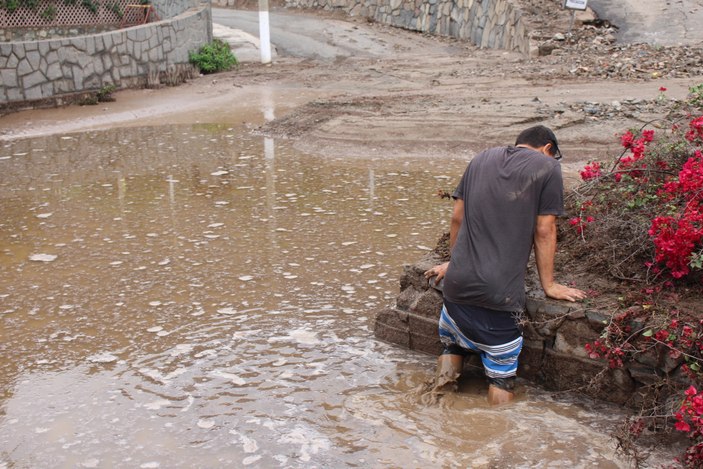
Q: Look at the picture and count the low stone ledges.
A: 1